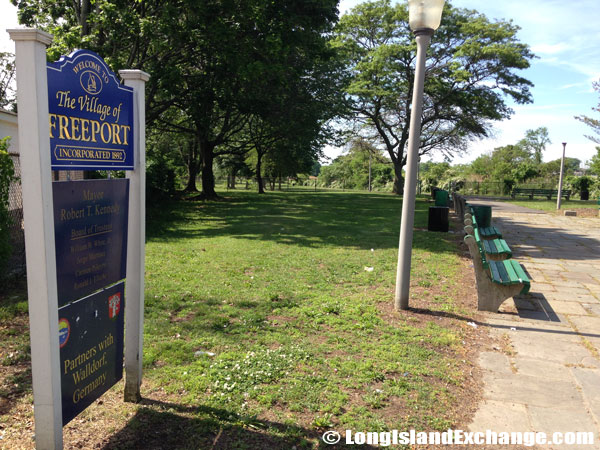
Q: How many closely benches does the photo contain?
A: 3